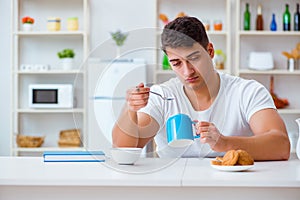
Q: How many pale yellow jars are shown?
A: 2